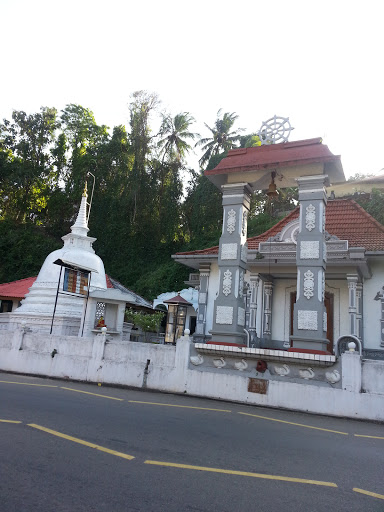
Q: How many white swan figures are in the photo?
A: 6